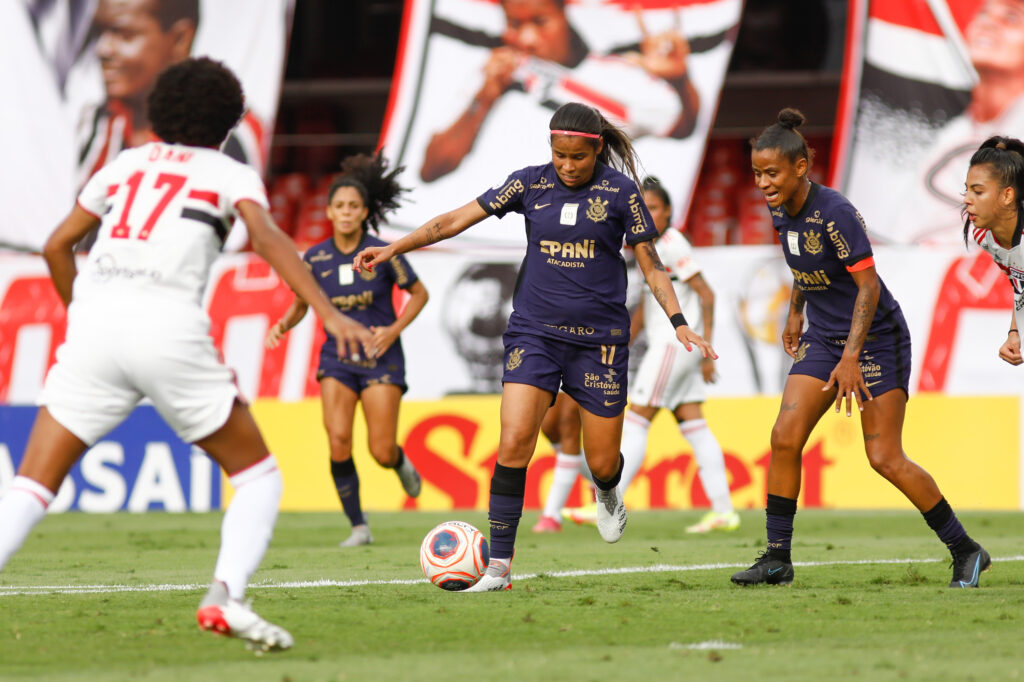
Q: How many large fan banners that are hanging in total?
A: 3